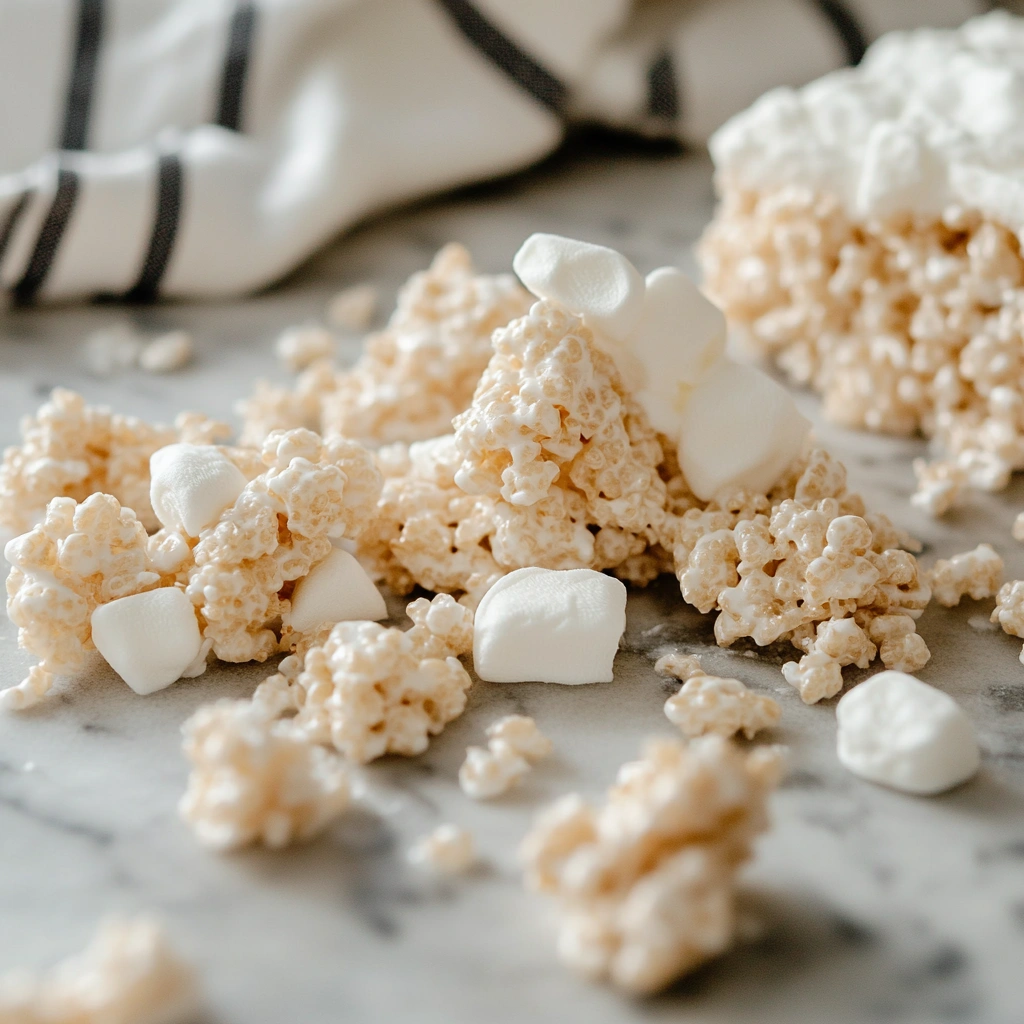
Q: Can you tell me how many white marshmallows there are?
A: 8